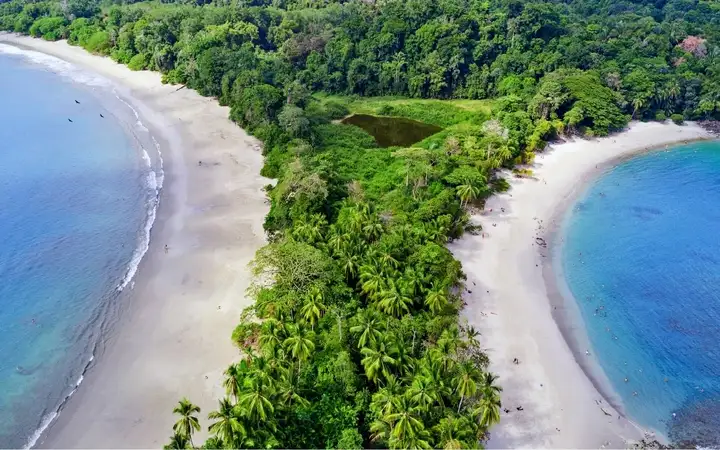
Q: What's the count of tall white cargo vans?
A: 0